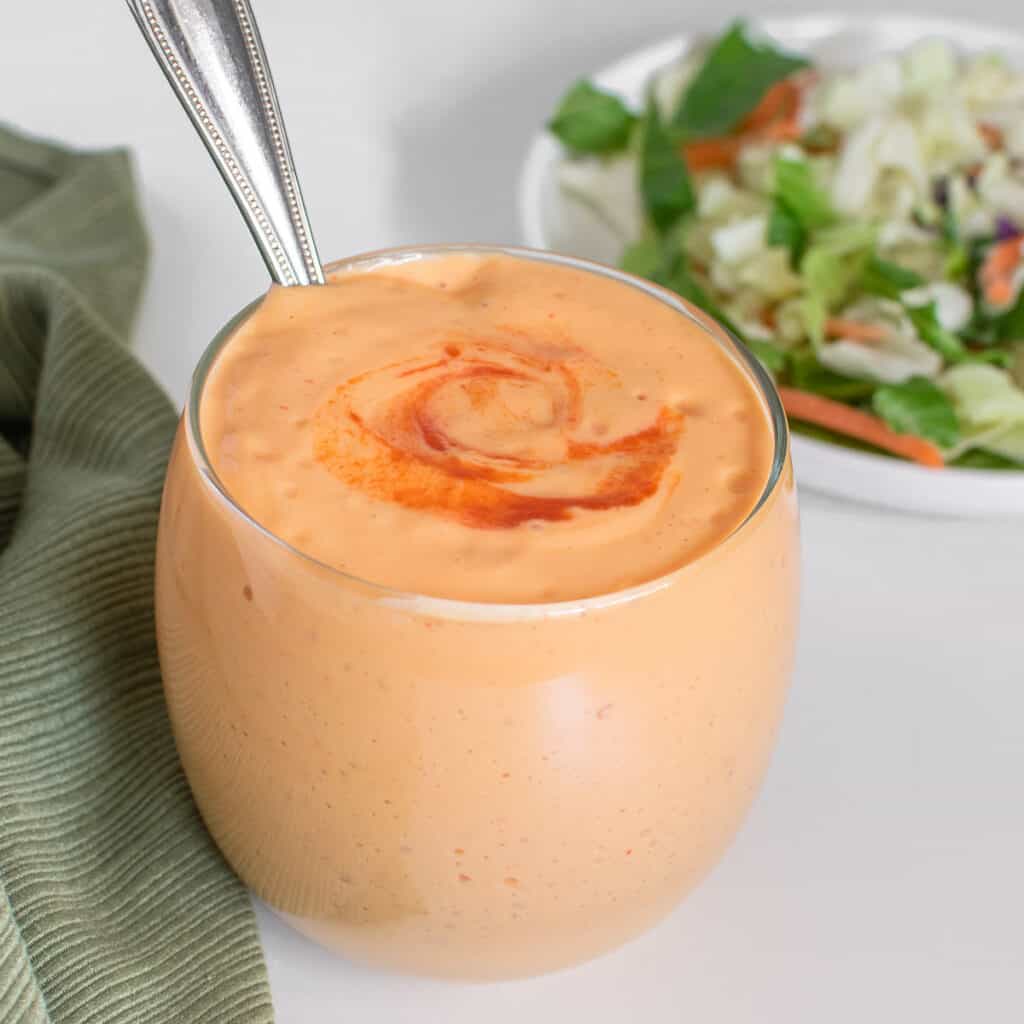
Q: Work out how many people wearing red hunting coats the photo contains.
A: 0